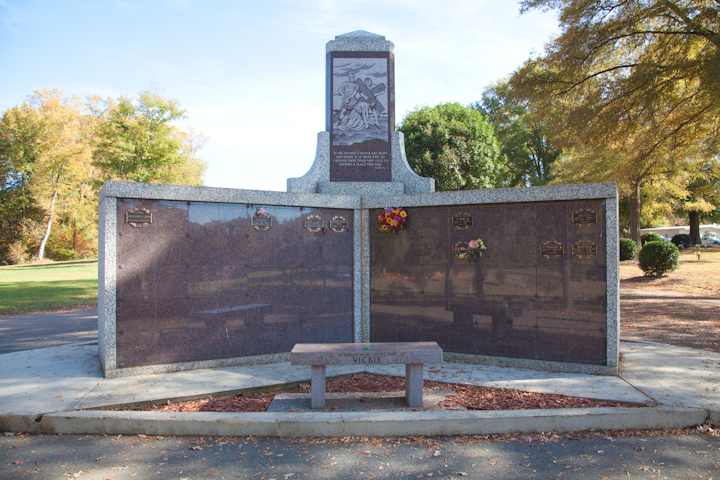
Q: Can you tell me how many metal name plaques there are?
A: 9